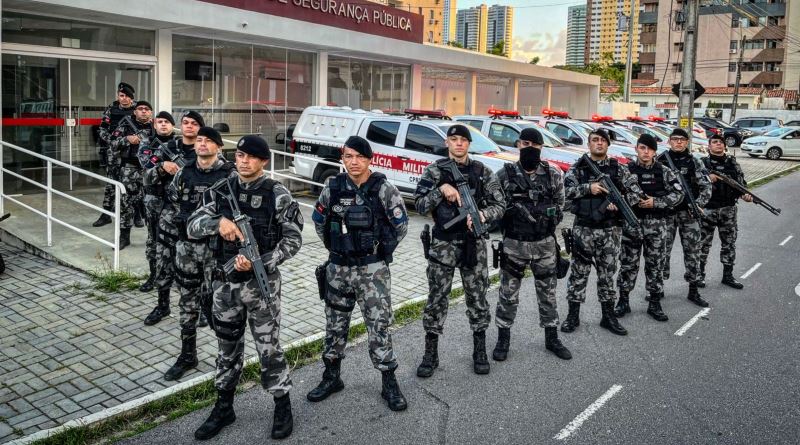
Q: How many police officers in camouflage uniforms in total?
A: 13